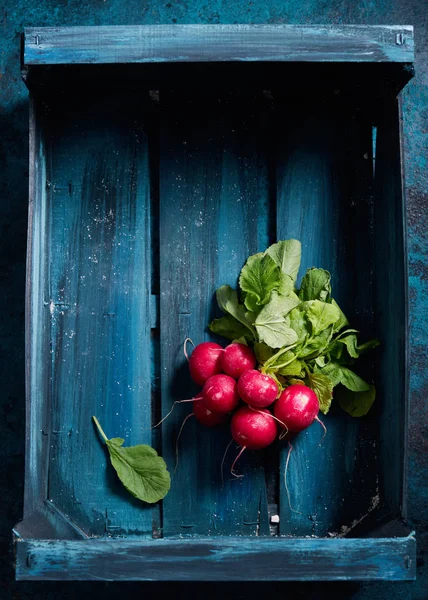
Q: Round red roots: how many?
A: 7